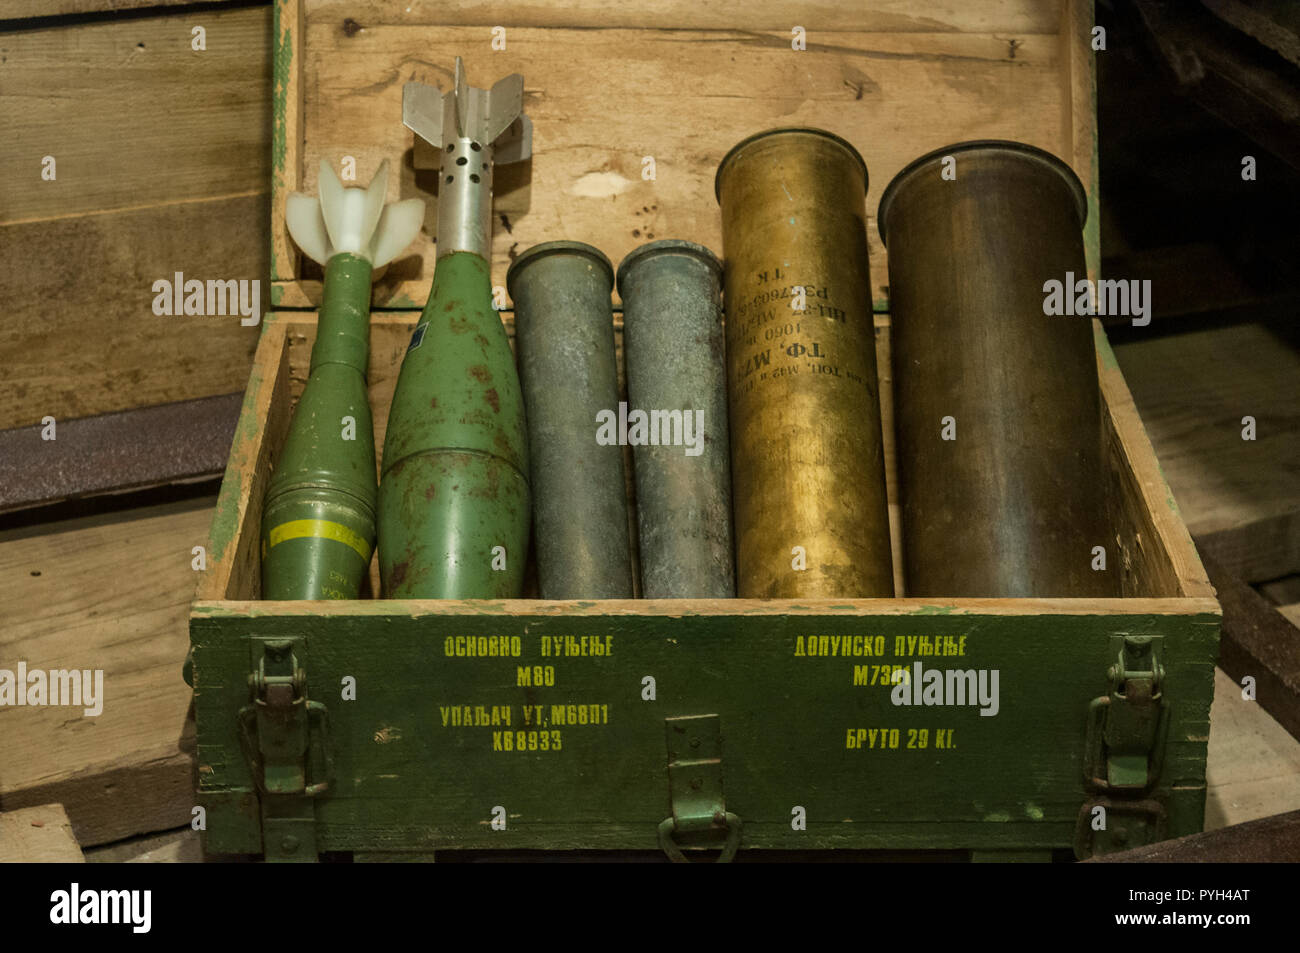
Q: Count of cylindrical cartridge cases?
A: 4